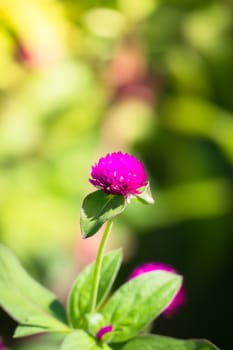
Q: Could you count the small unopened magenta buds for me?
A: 1